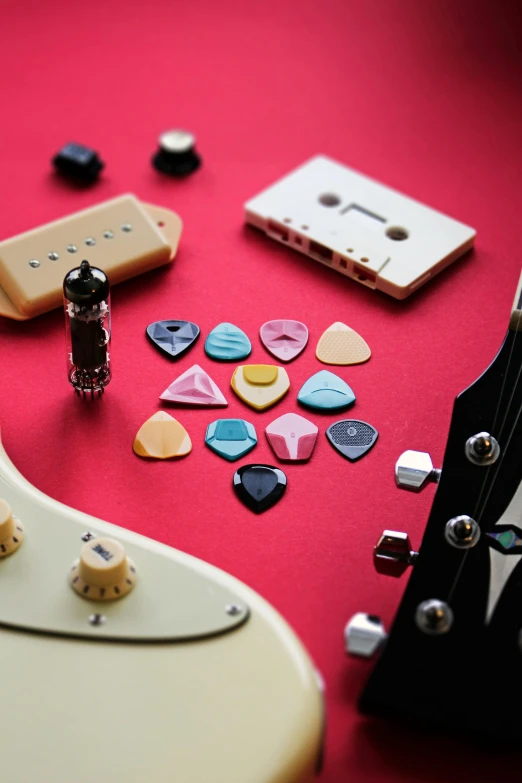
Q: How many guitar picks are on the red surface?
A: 12